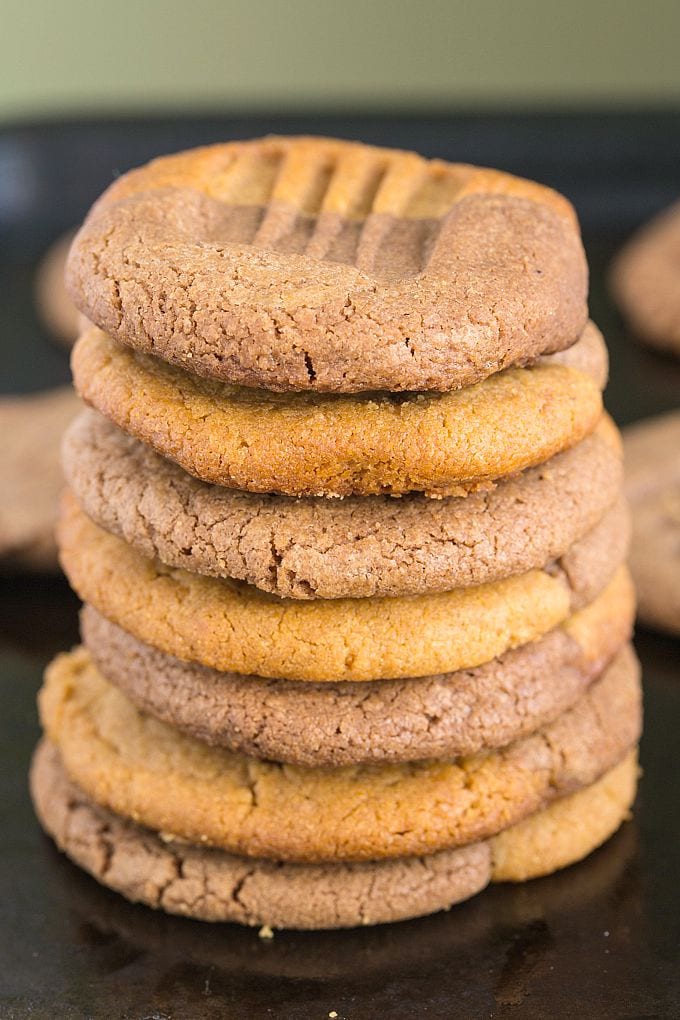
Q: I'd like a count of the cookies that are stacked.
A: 7